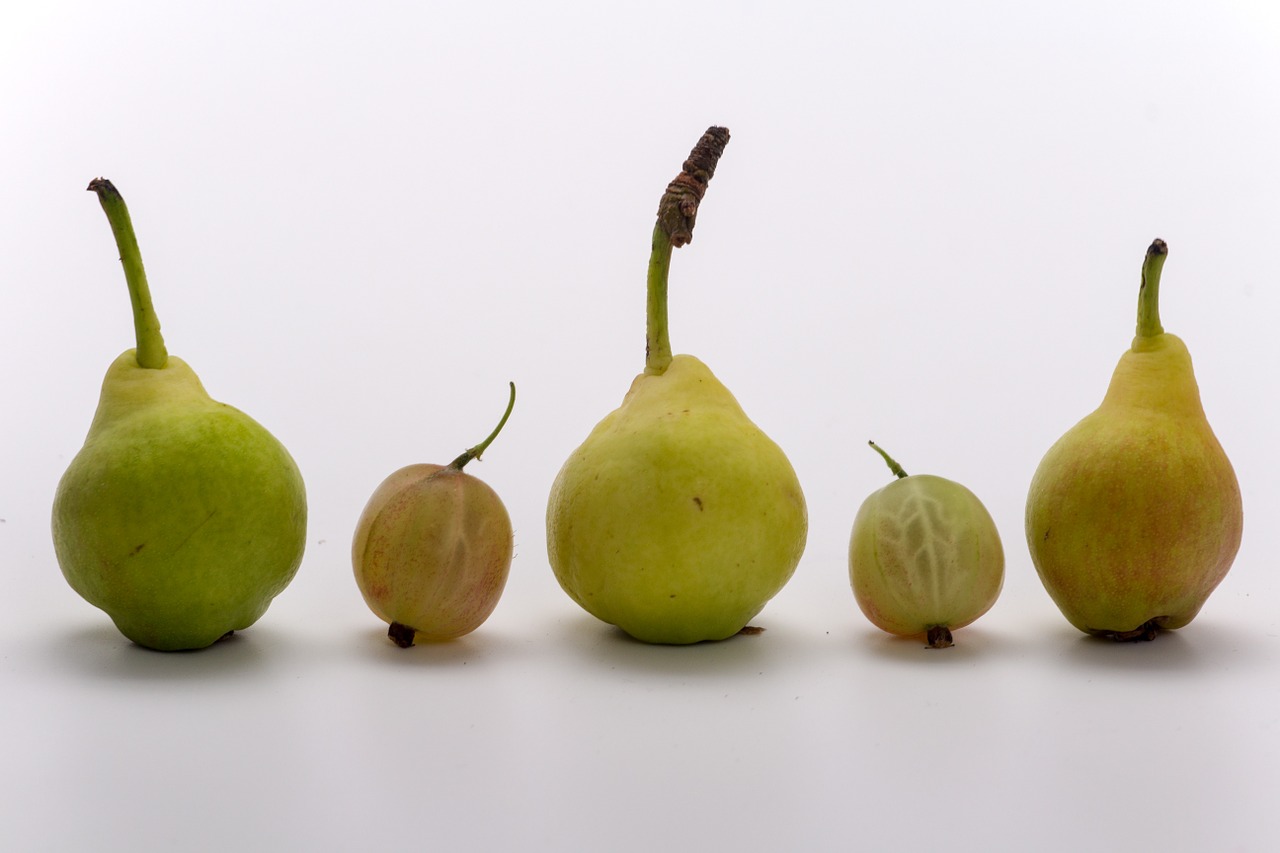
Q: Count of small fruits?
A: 2